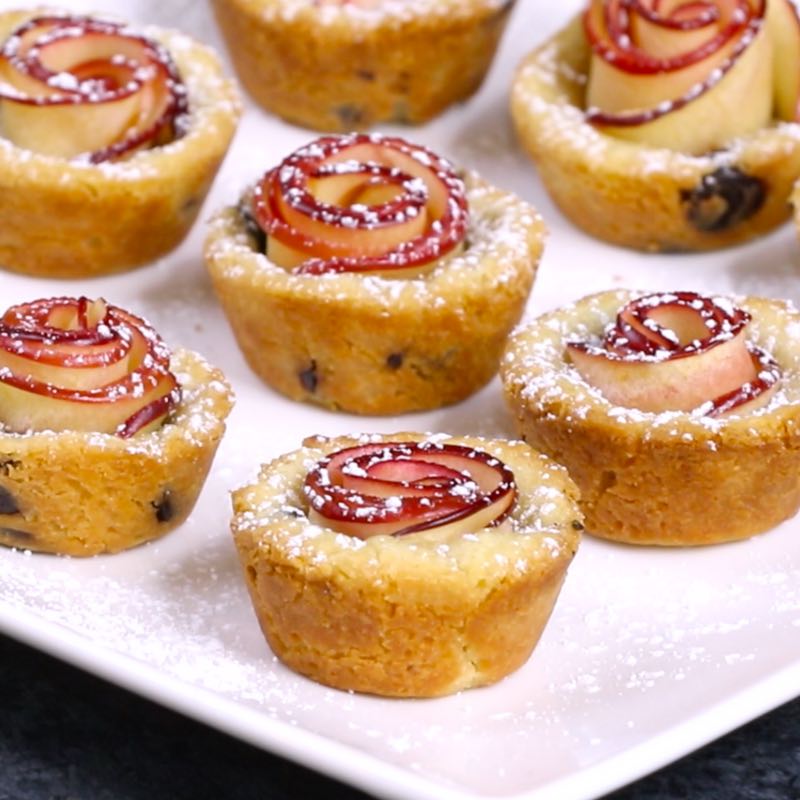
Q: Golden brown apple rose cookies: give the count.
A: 7